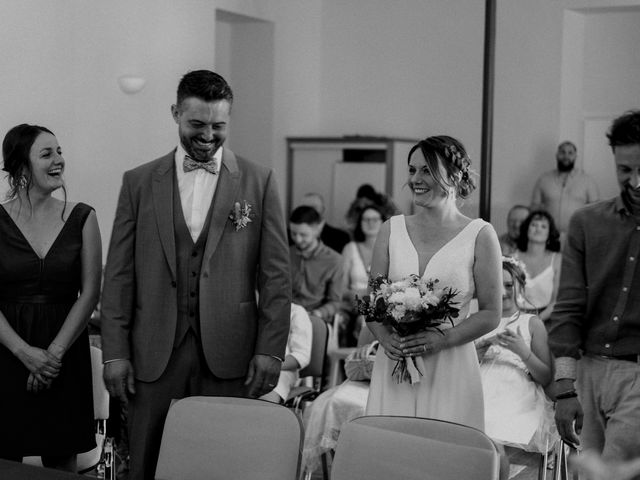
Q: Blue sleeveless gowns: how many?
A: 0